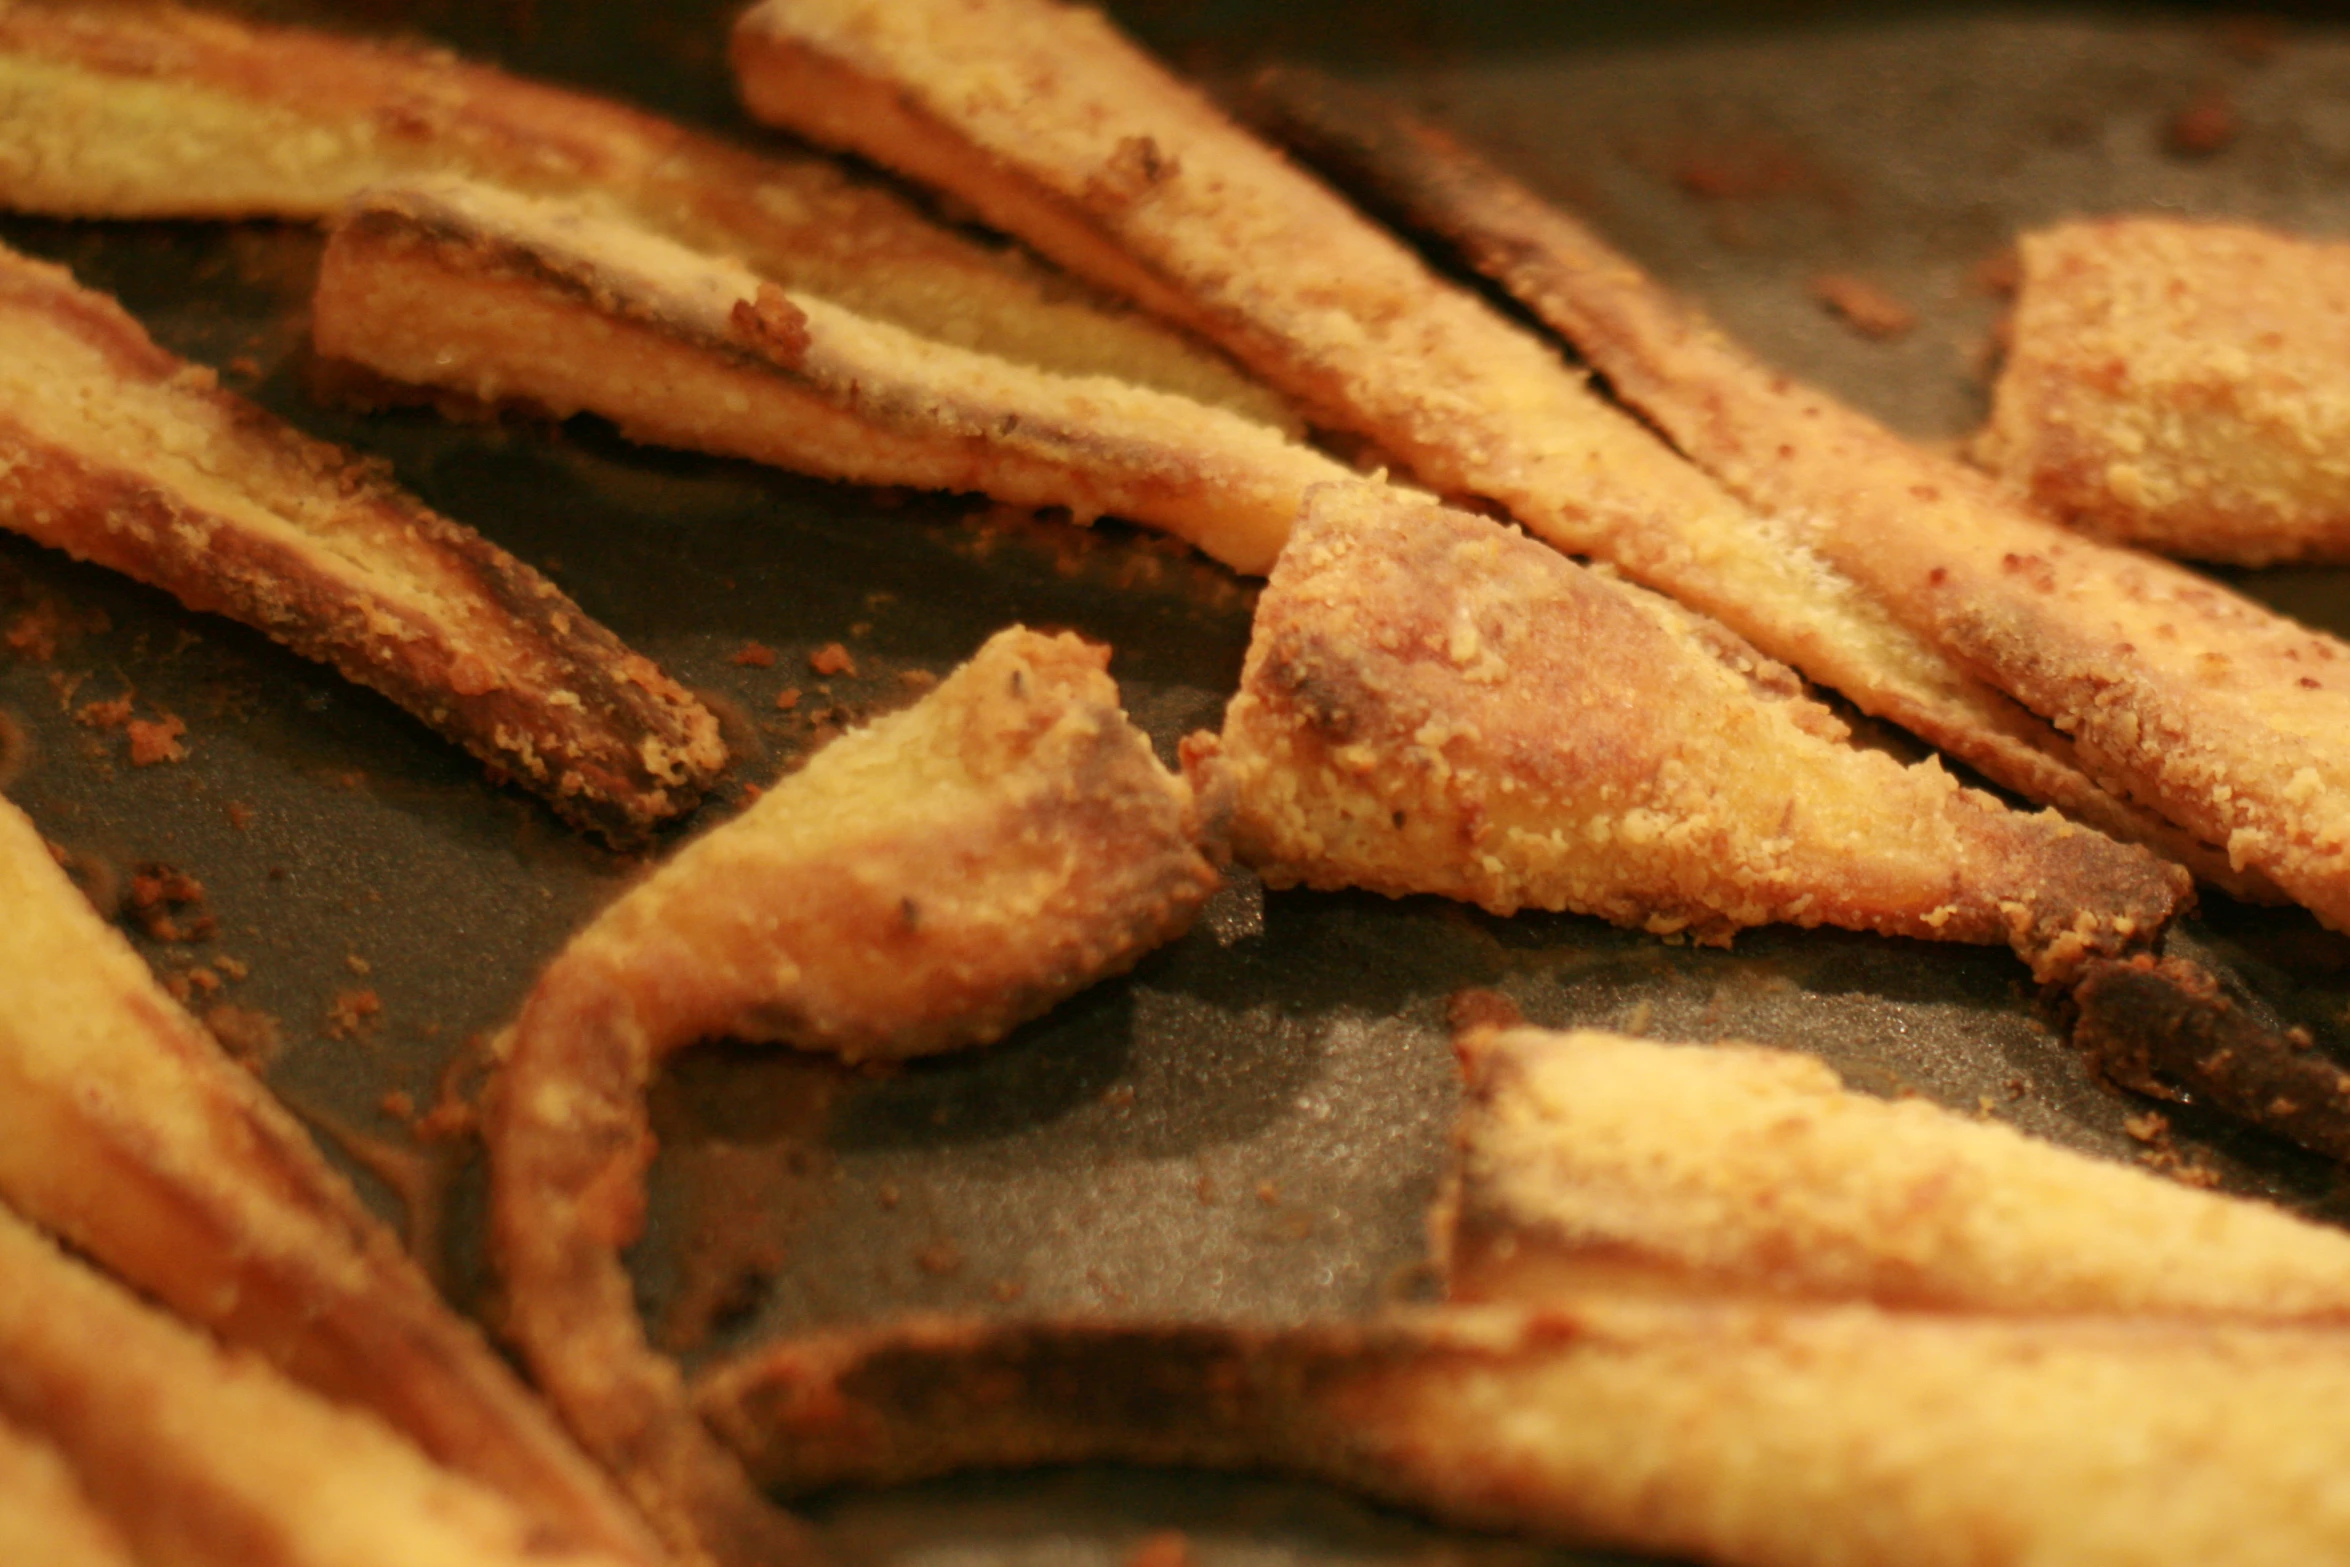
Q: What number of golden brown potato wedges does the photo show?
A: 12